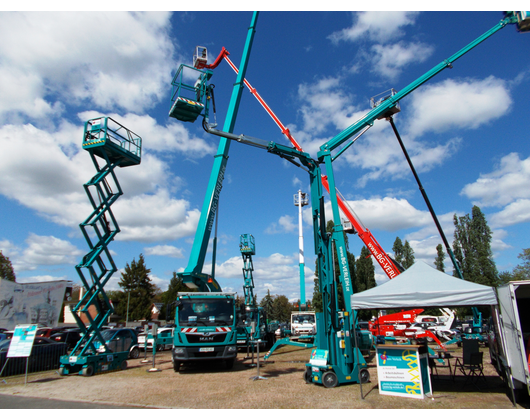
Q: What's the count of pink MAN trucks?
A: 0